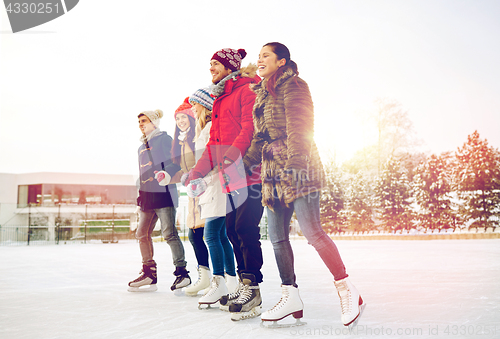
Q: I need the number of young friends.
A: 5